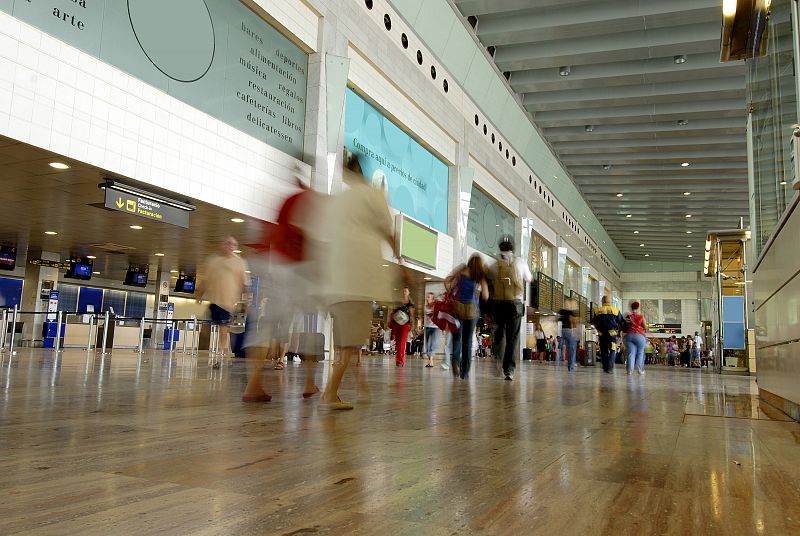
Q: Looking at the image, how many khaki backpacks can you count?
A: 1